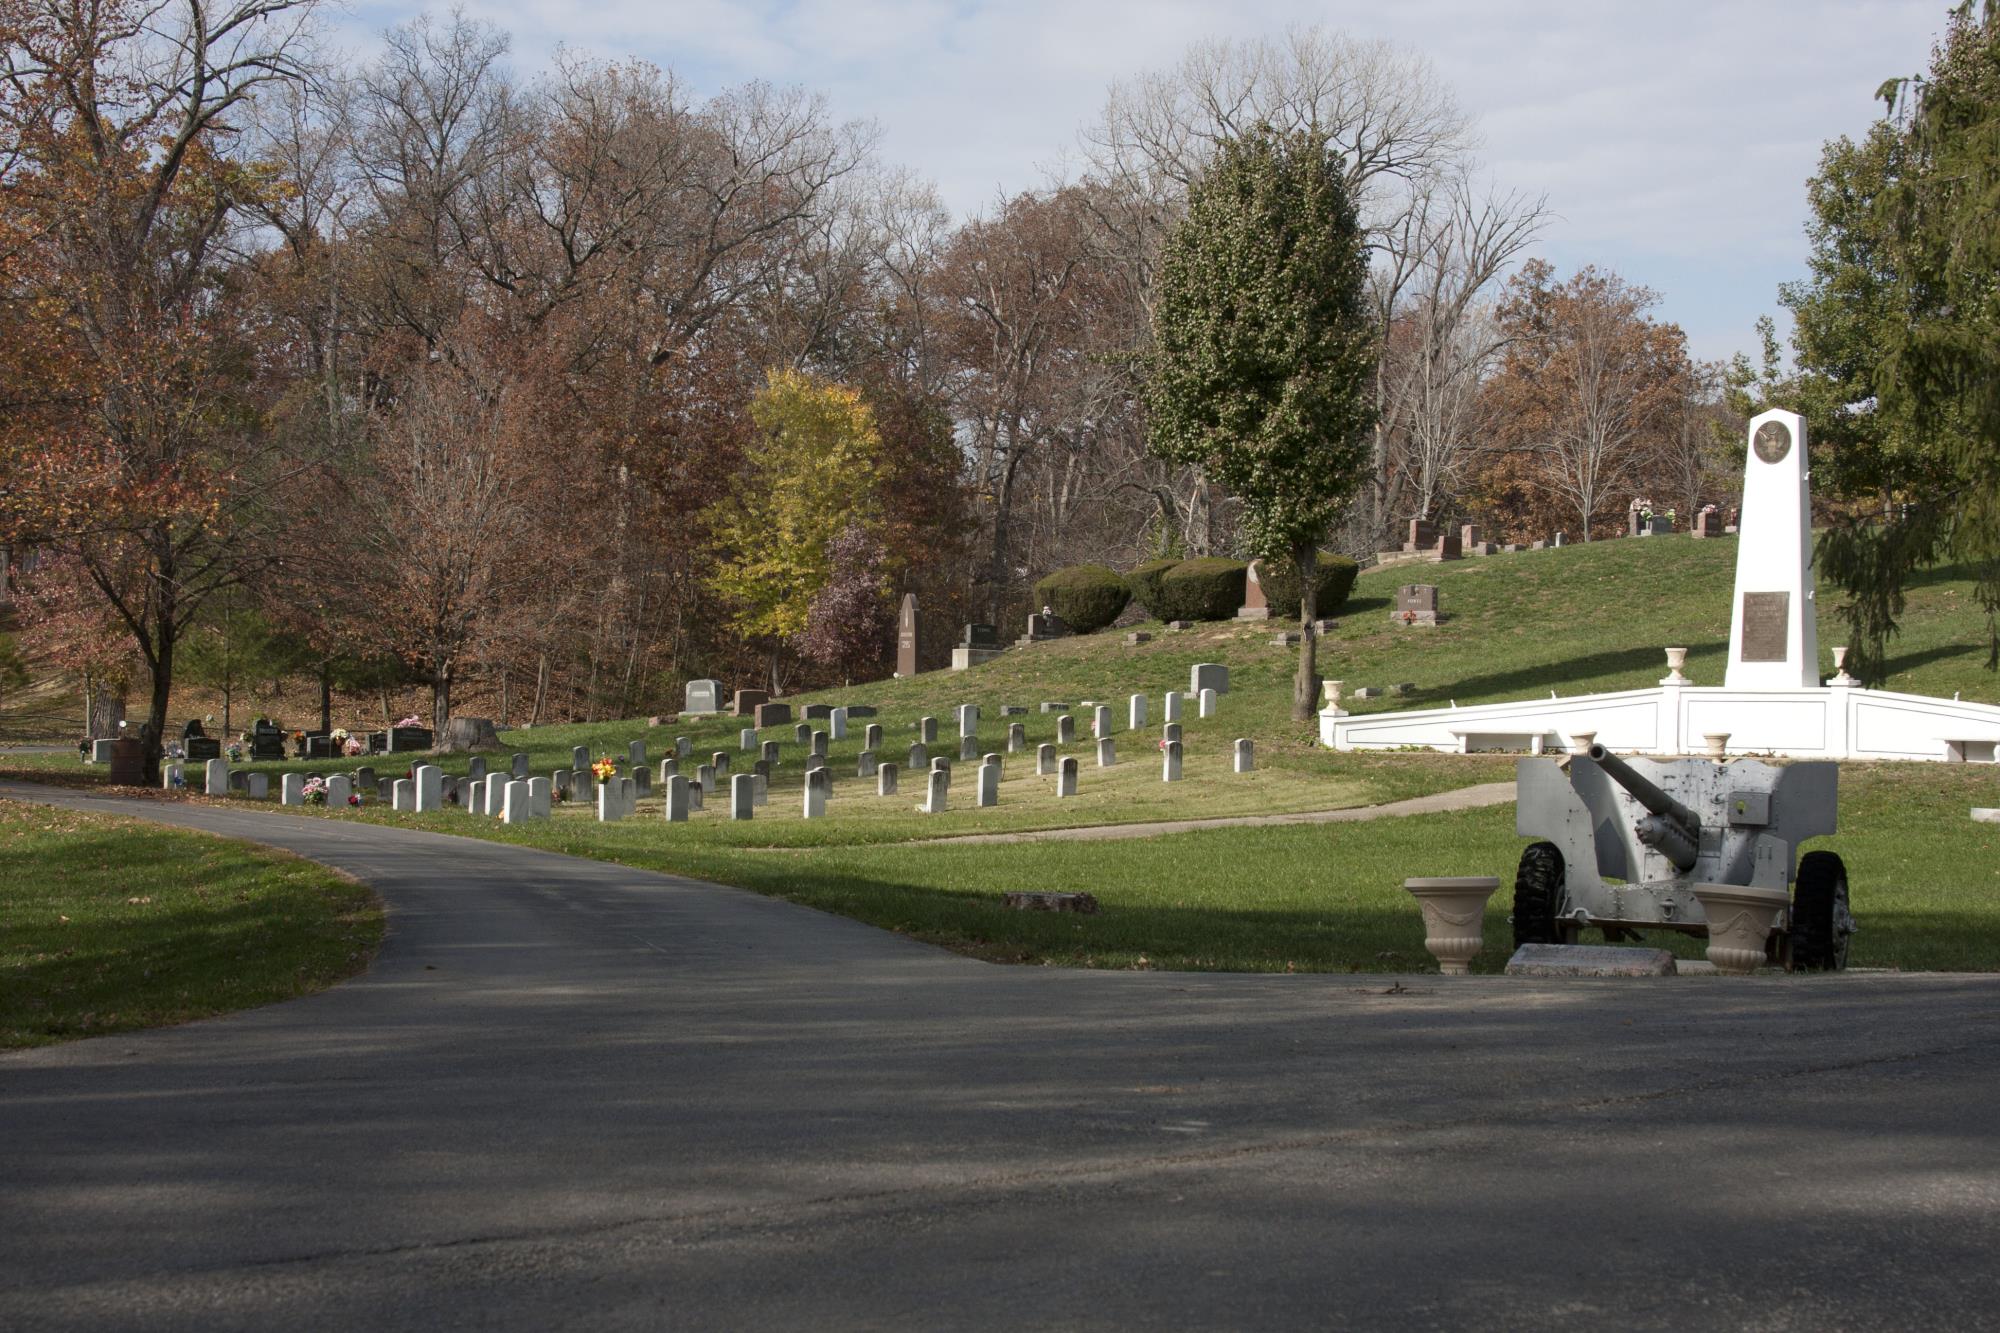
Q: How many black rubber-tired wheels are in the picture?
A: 2